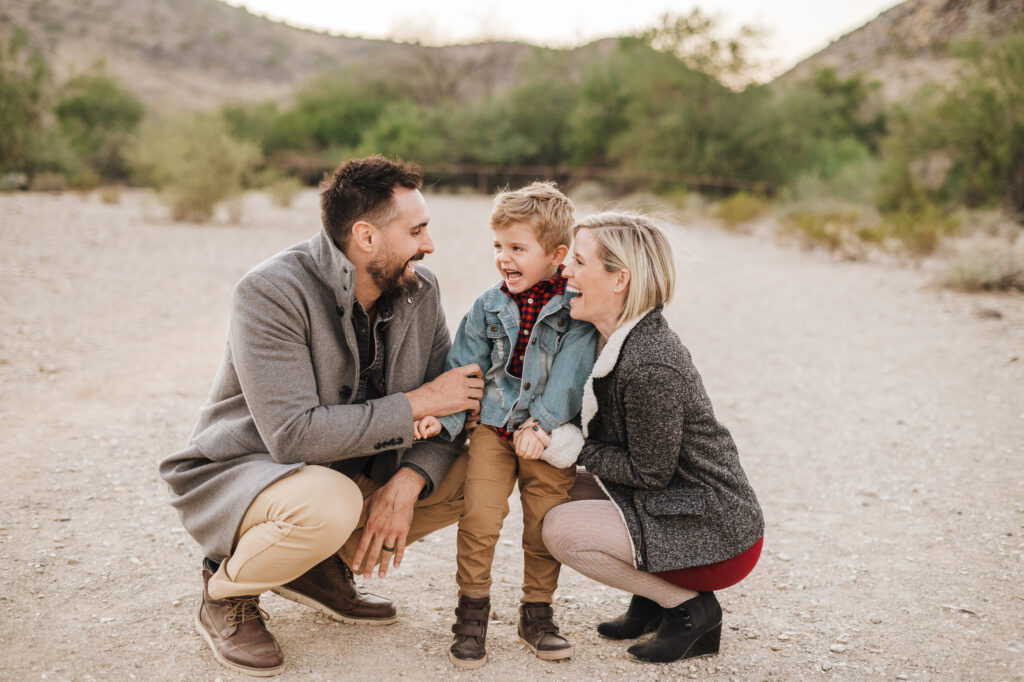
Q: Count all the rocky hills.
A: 2